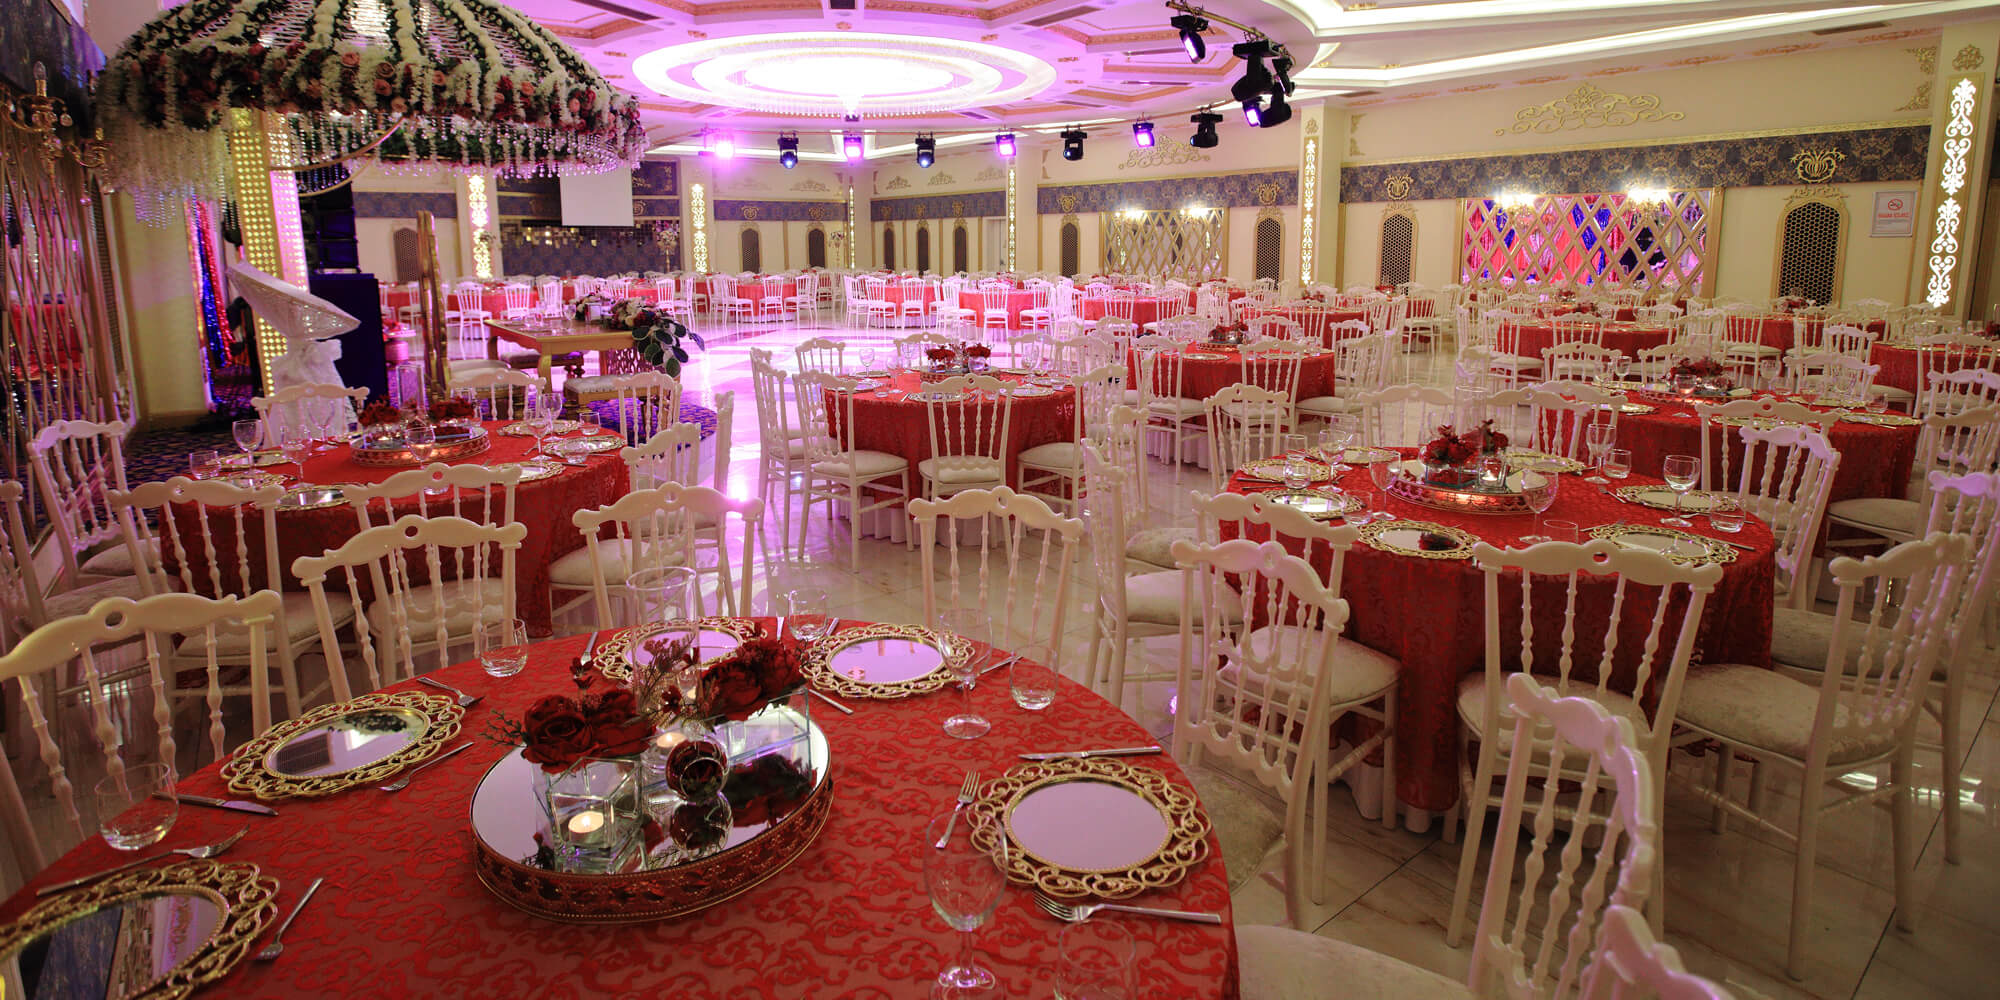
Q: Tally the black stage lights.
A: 13